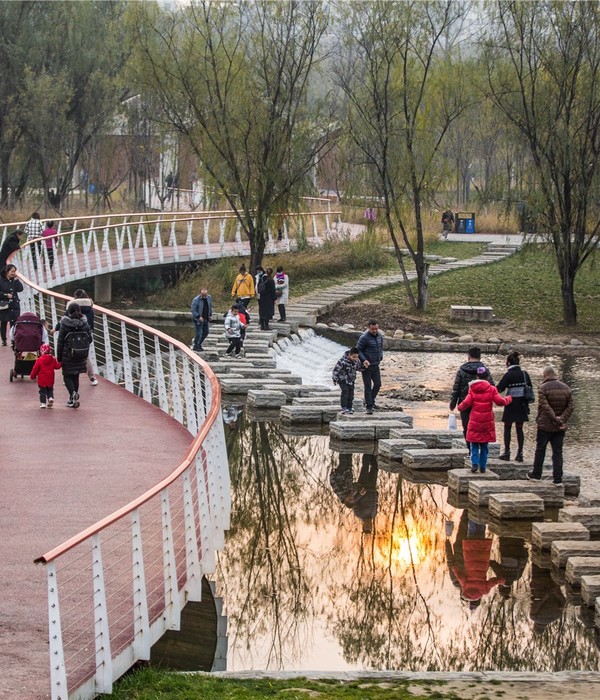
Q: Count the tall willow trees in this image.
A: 3